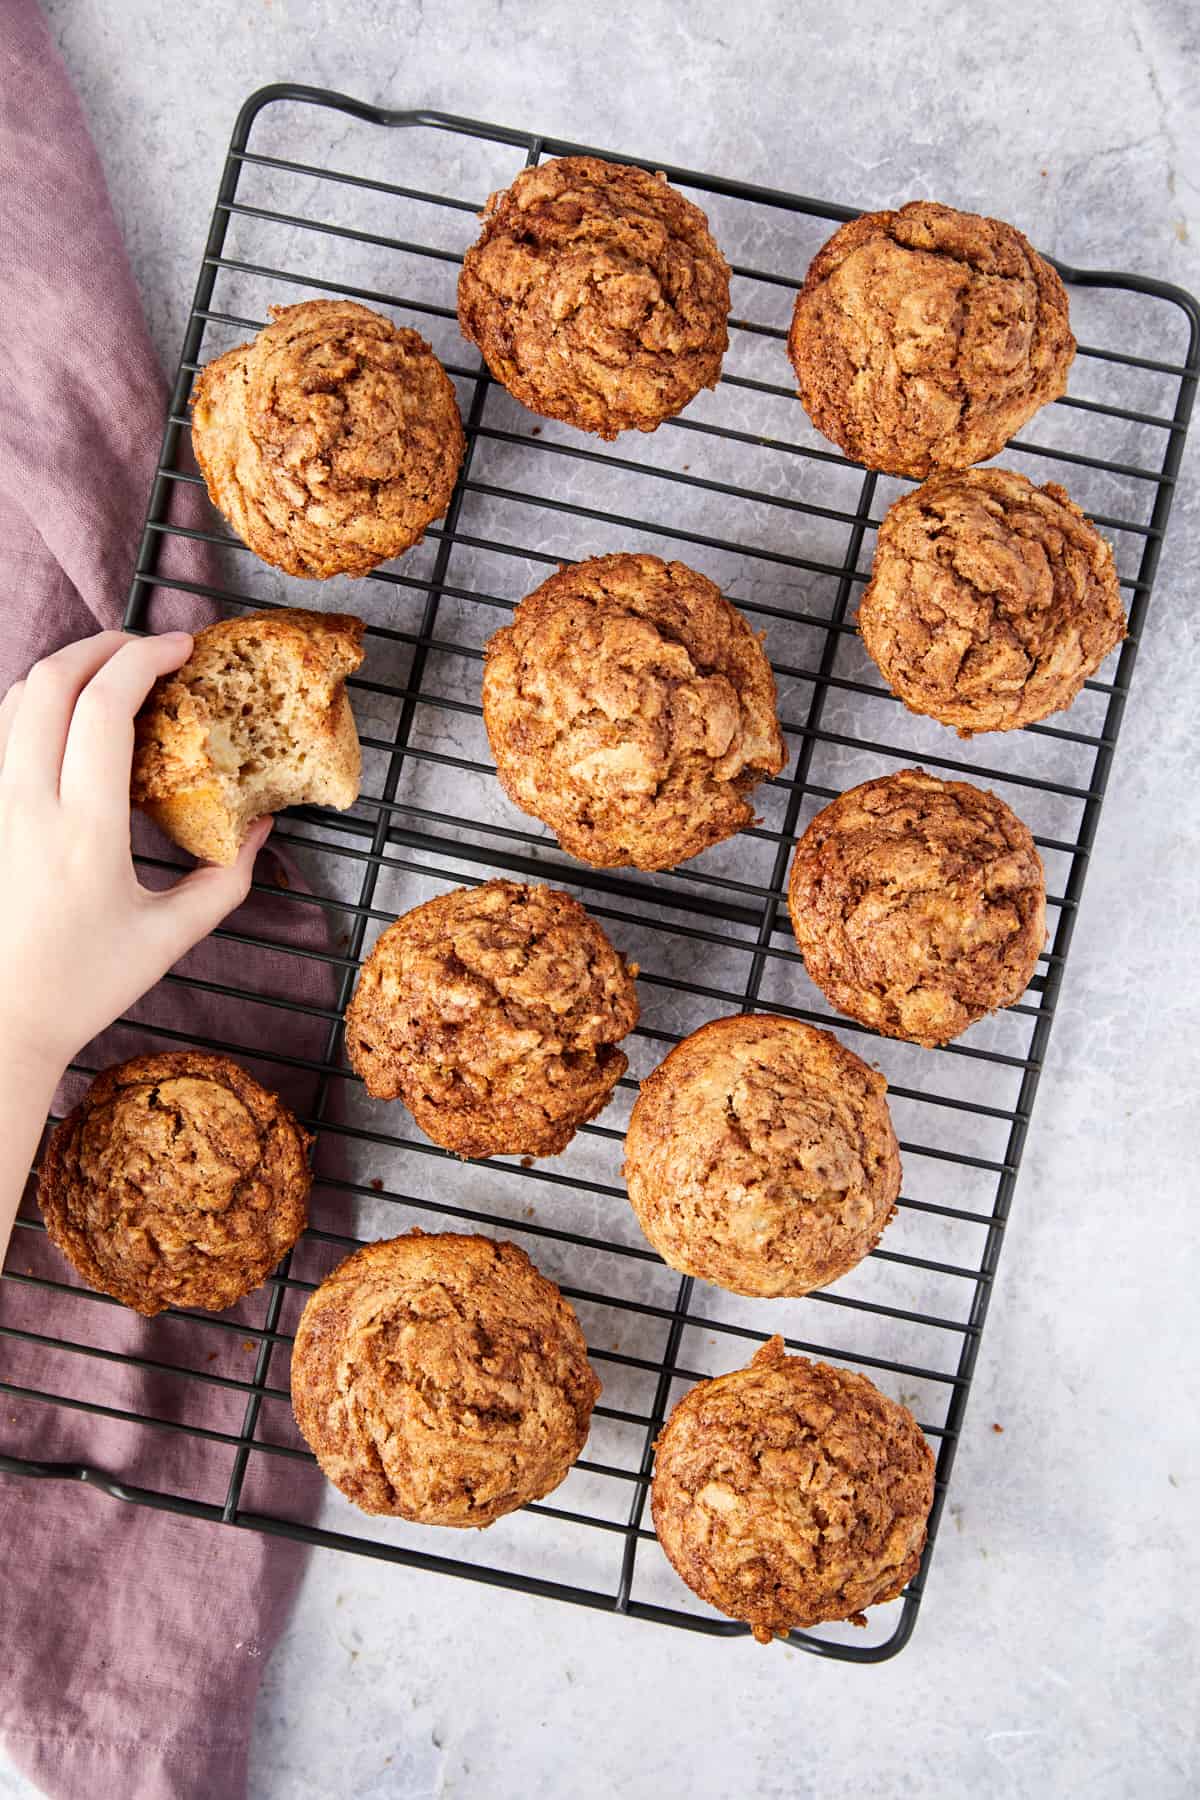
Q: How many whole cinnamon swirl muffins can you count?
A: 11